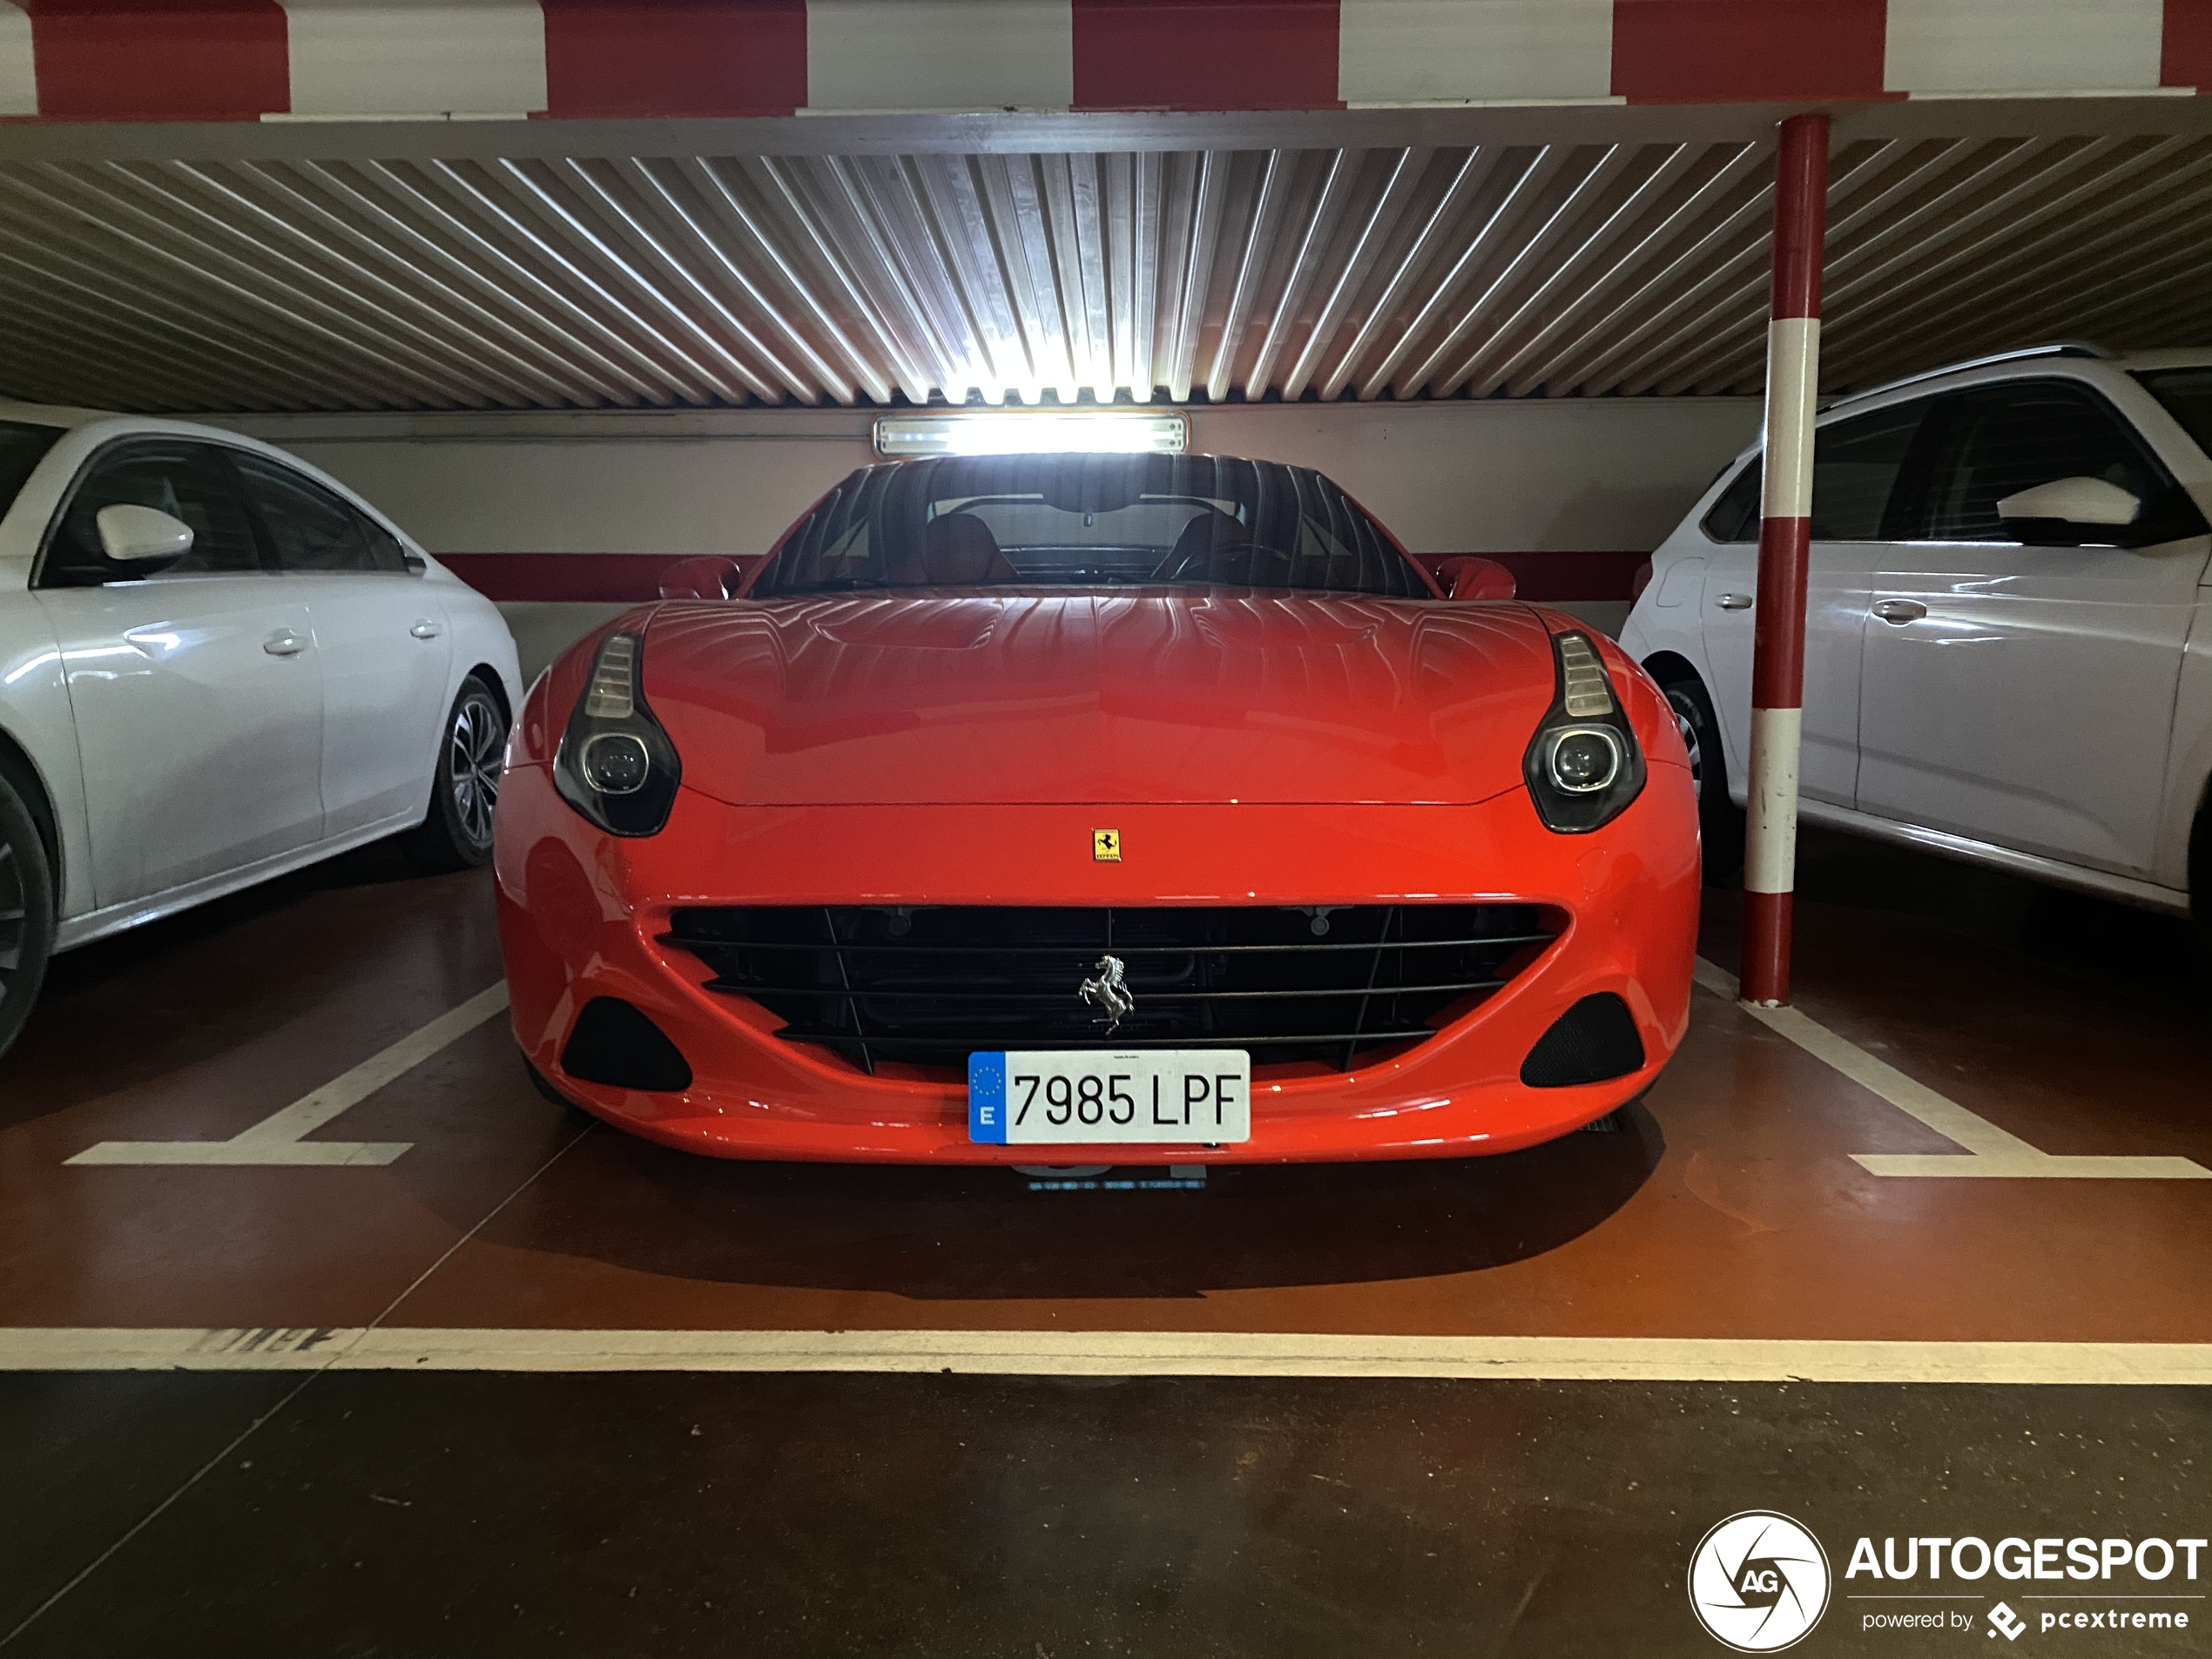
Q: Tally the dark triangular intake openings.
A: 2